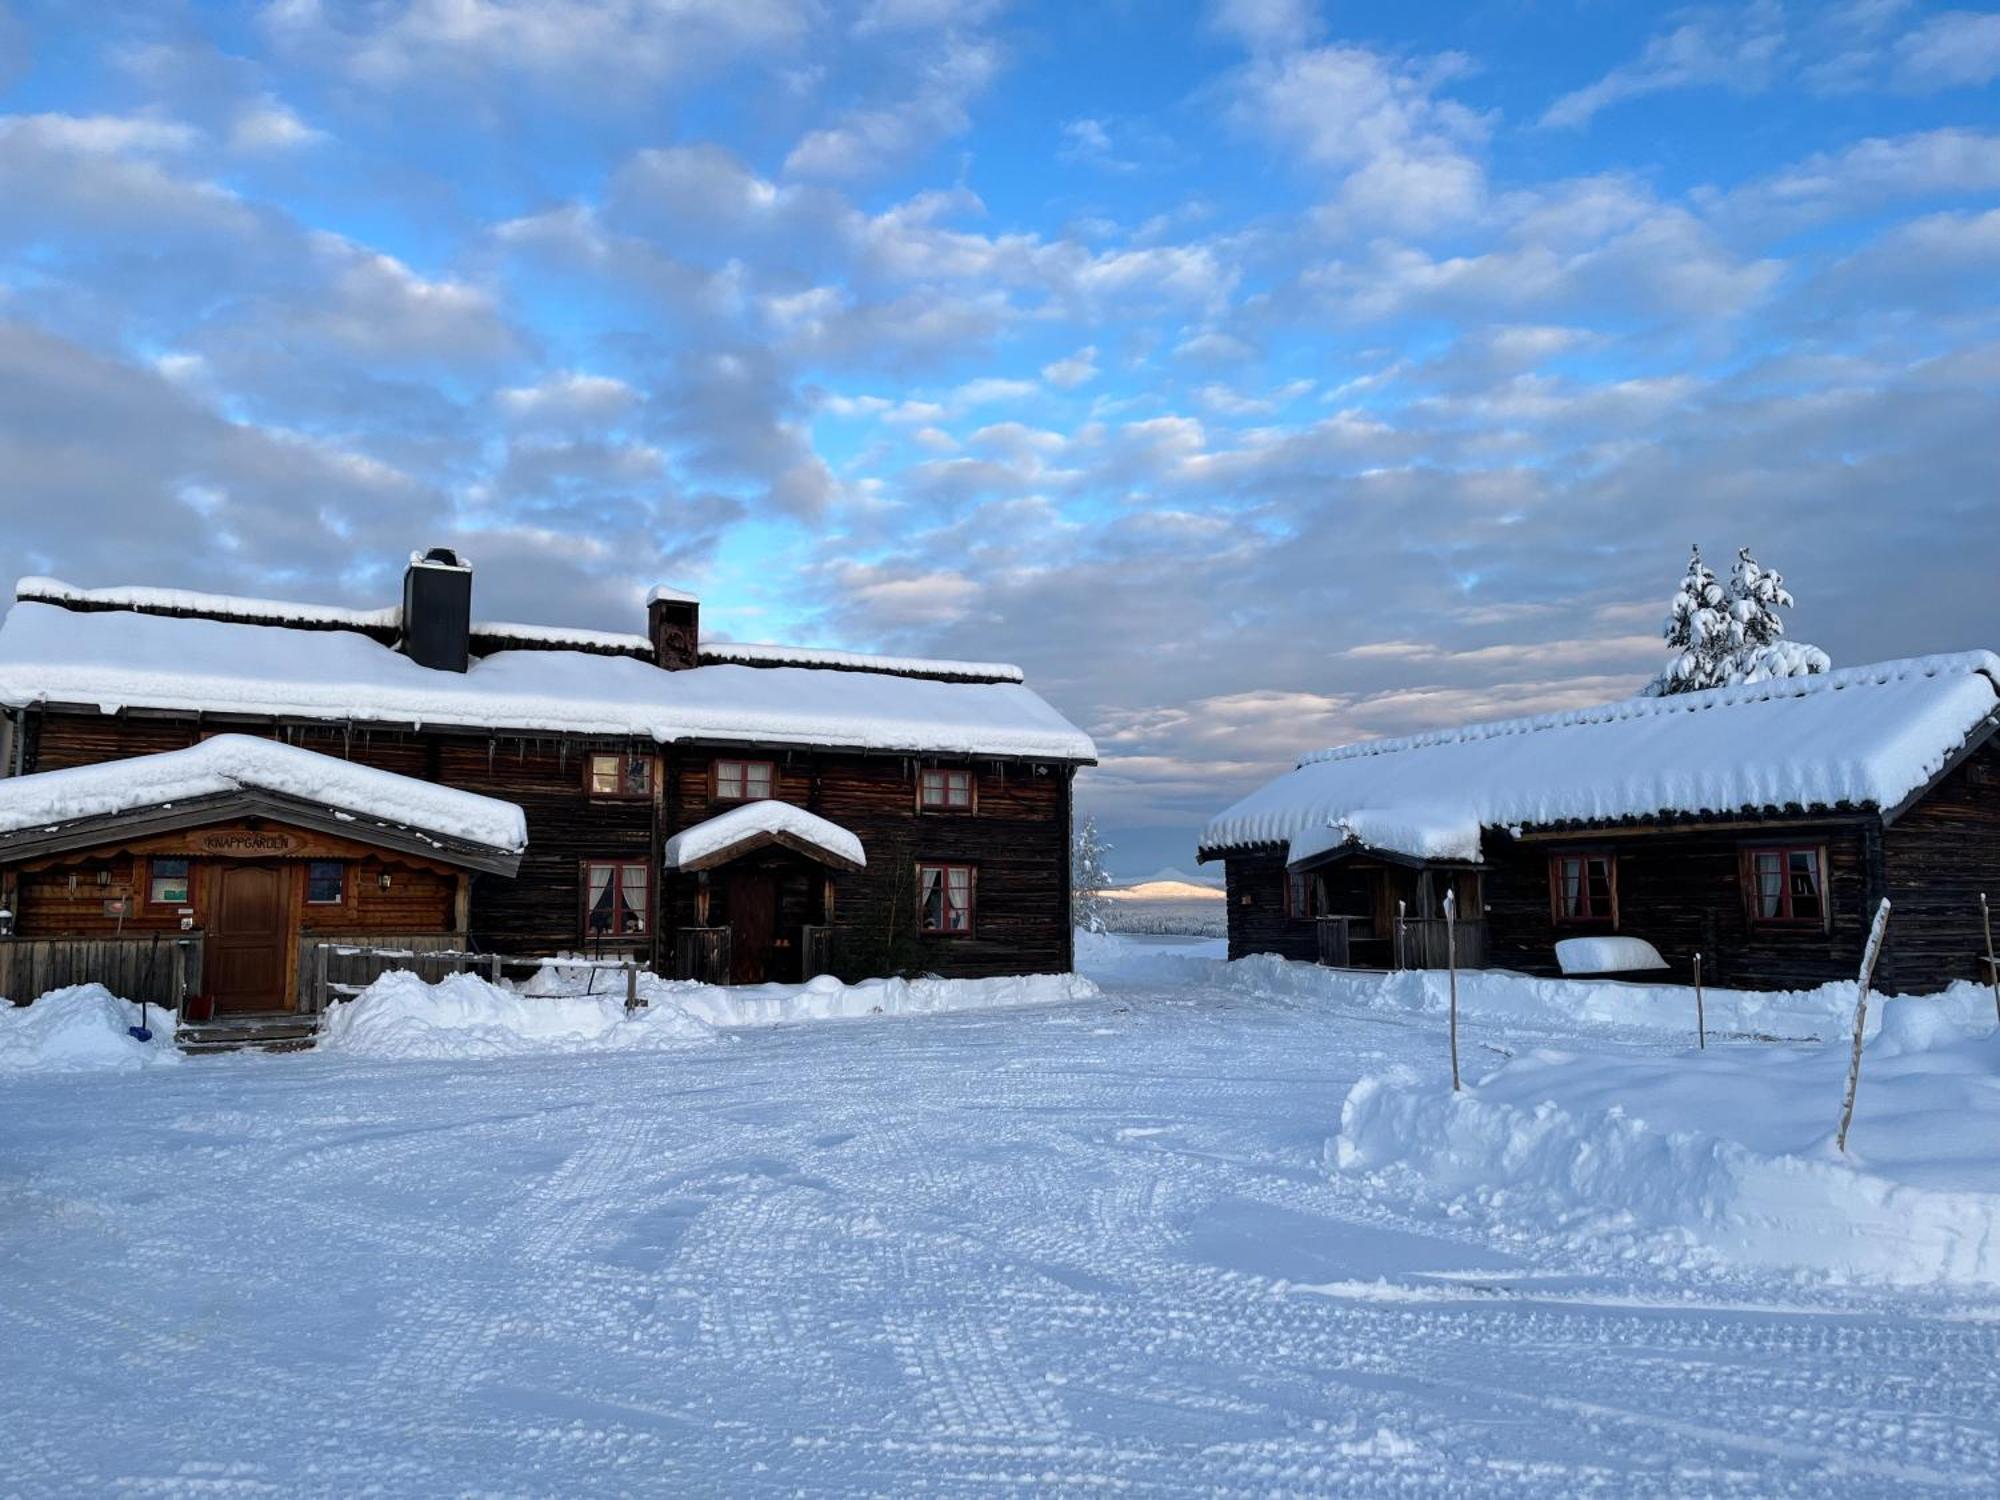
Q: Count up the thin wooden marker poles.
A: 5